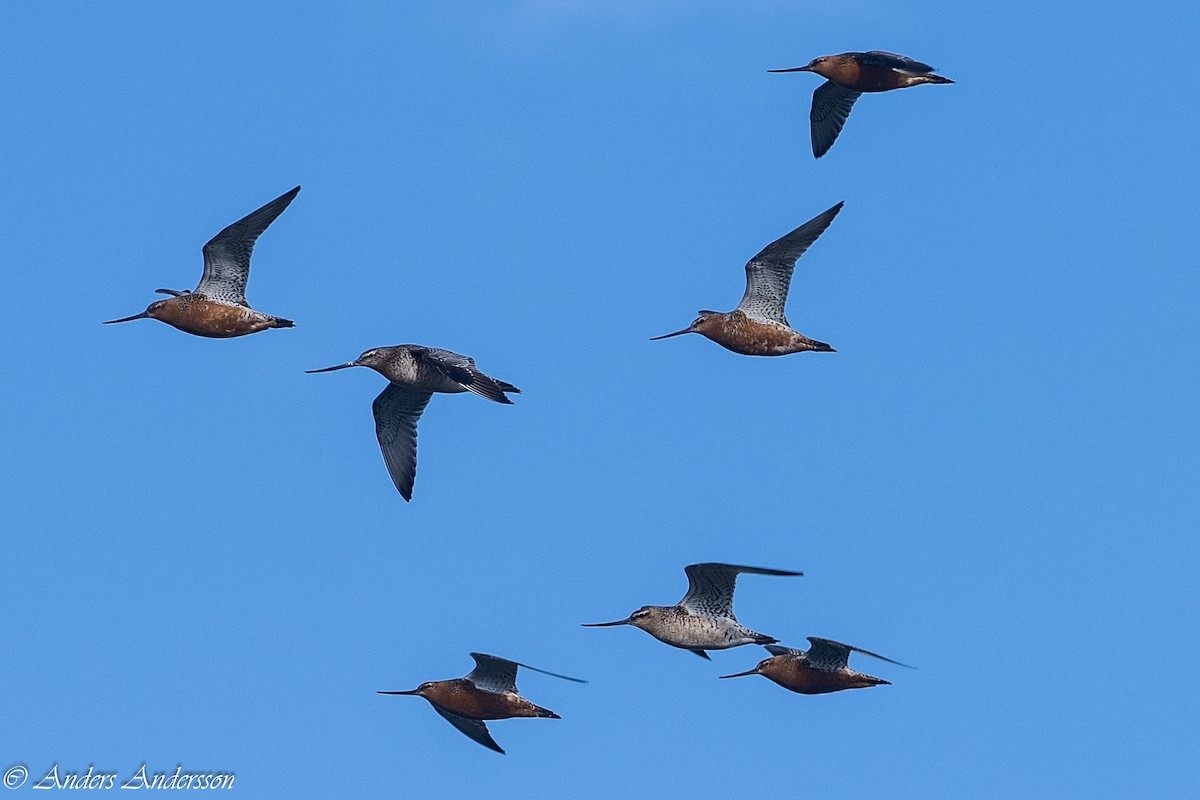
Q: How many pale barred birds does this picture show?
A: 2